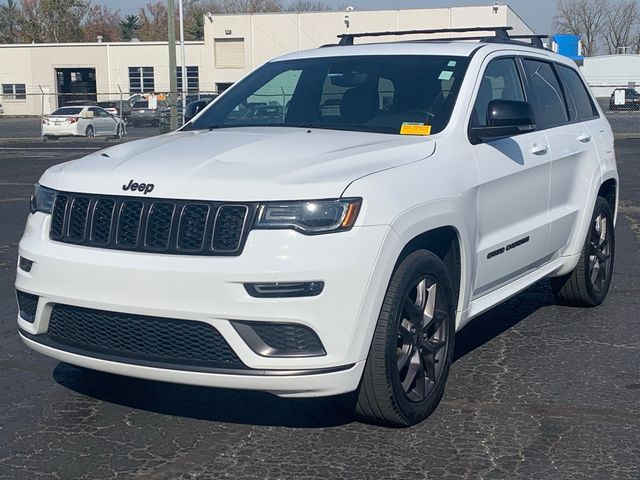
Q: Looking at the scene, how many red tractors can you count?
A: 0